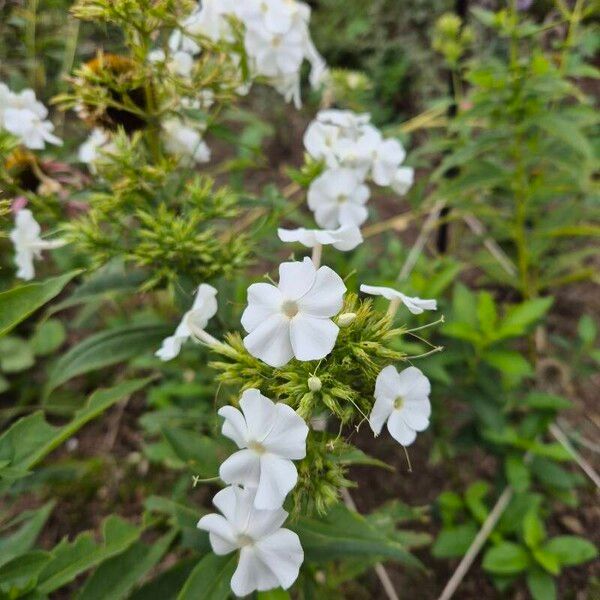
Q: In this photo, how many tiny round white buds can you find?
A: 2